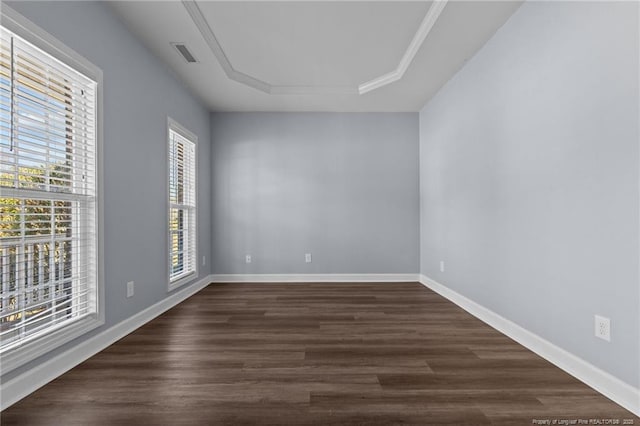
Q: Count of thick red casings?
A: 0